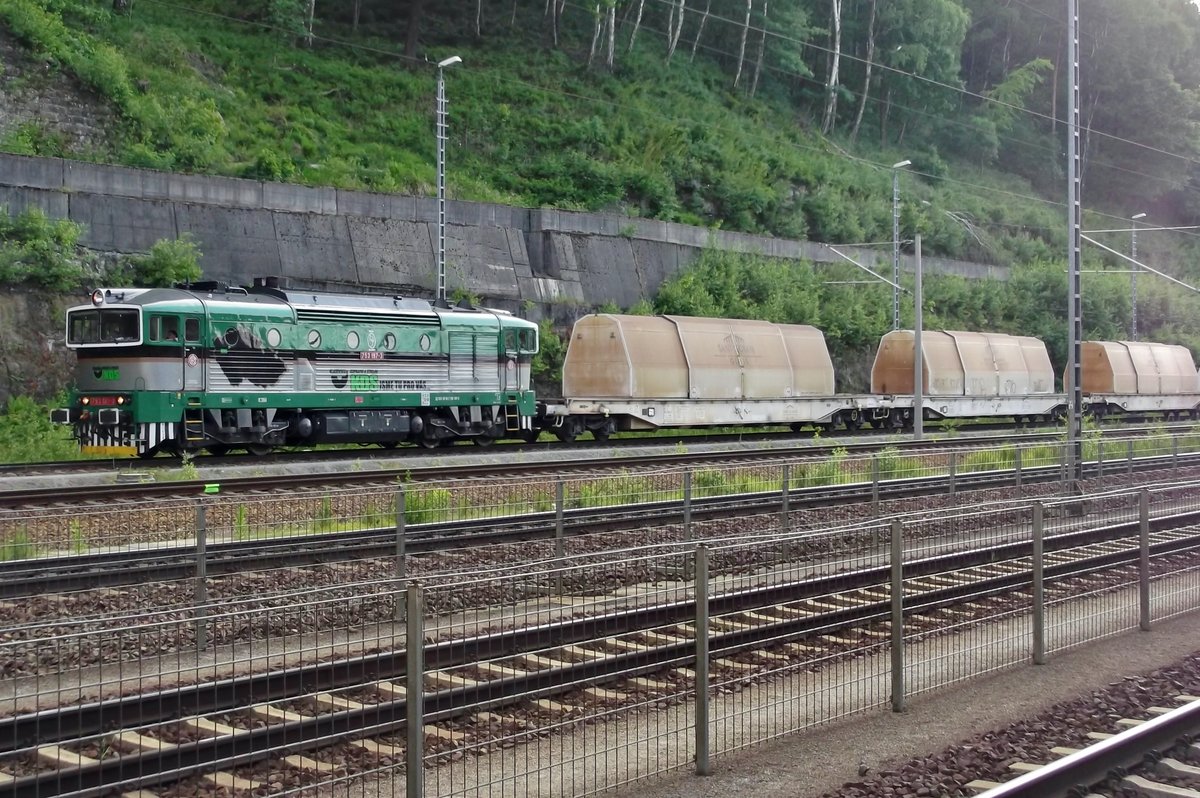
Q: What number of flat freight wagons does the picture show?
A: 3